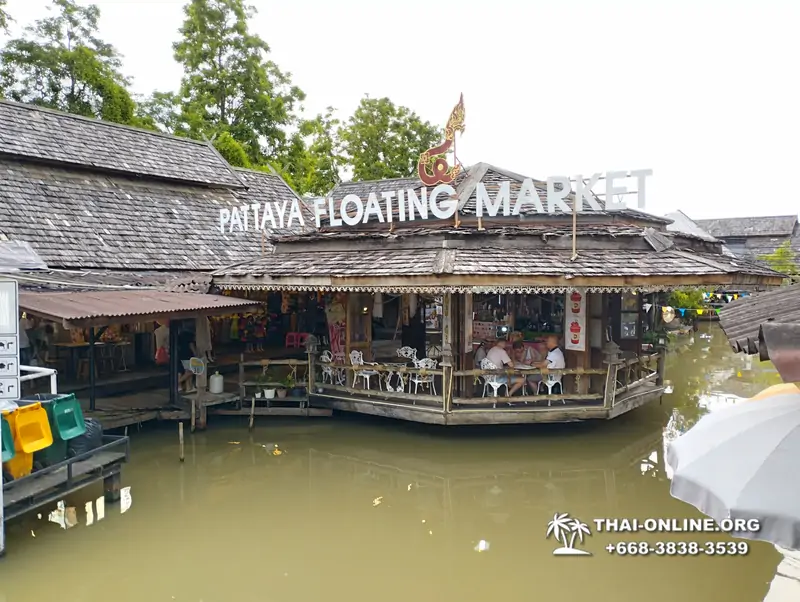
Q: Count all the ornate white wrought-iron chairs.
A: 6